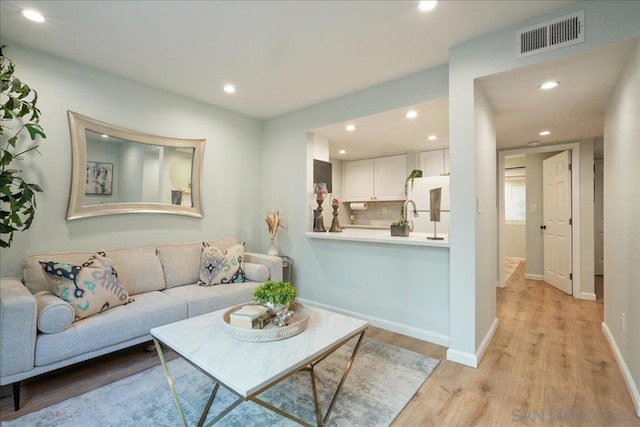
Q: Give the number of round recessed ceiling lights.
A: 9